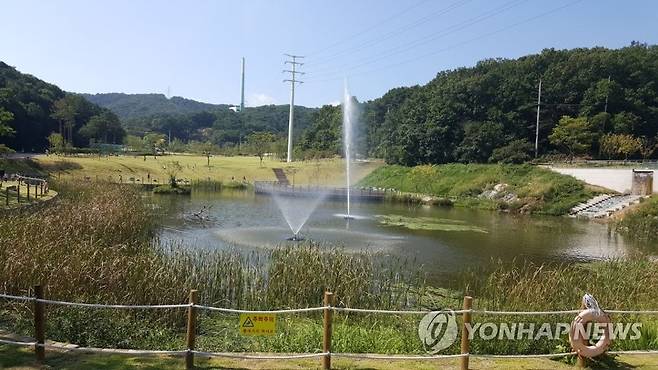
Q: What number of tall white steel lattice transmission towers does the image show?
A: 1